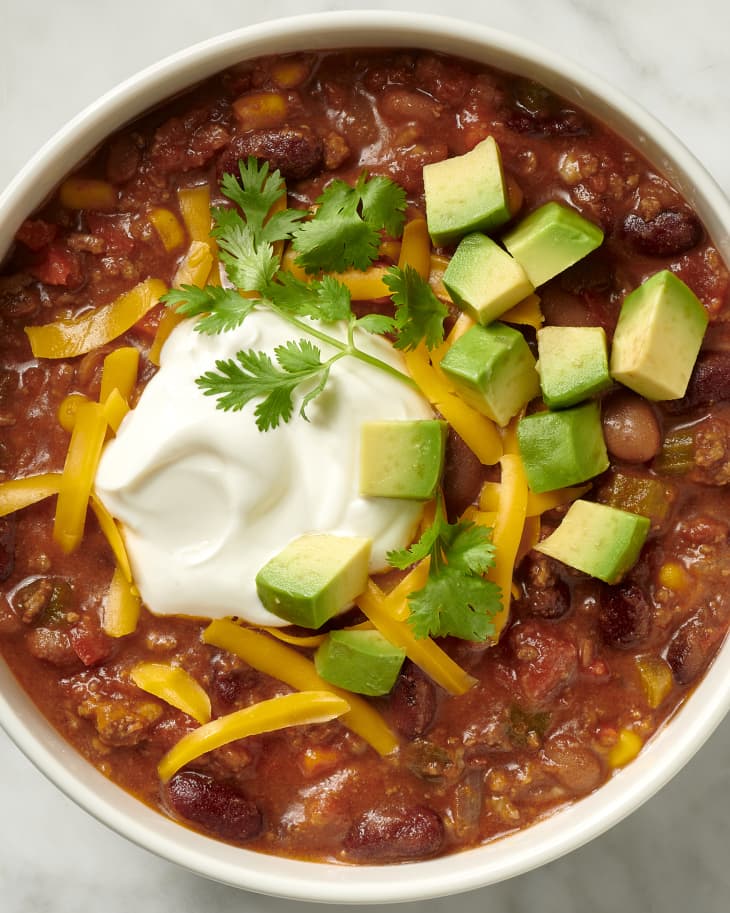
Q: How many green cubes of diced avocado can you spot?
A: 11